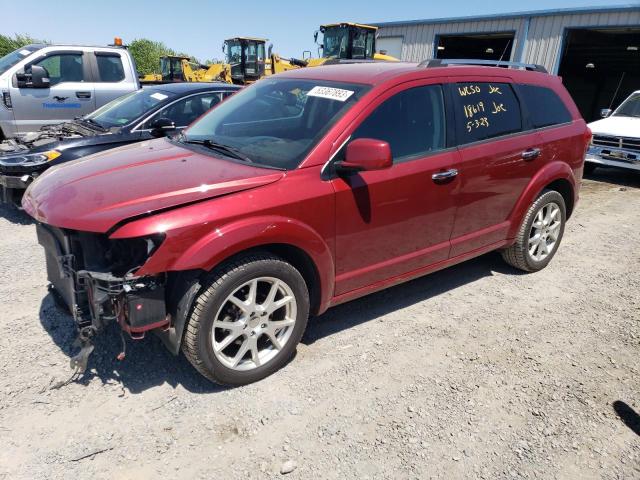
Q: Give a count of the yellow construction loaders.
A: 3